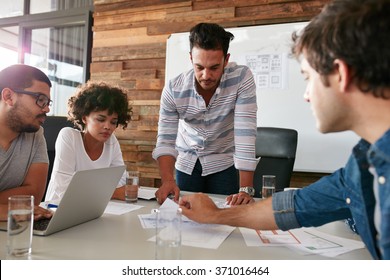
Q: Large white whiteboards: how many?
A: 1